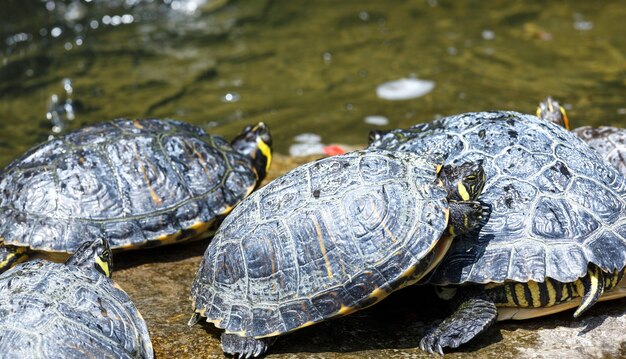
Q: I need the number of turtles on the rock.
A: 5